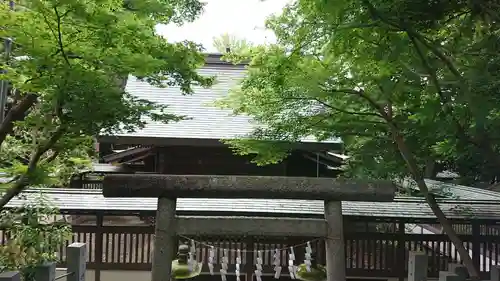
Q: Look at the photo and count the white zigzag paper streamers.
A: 8